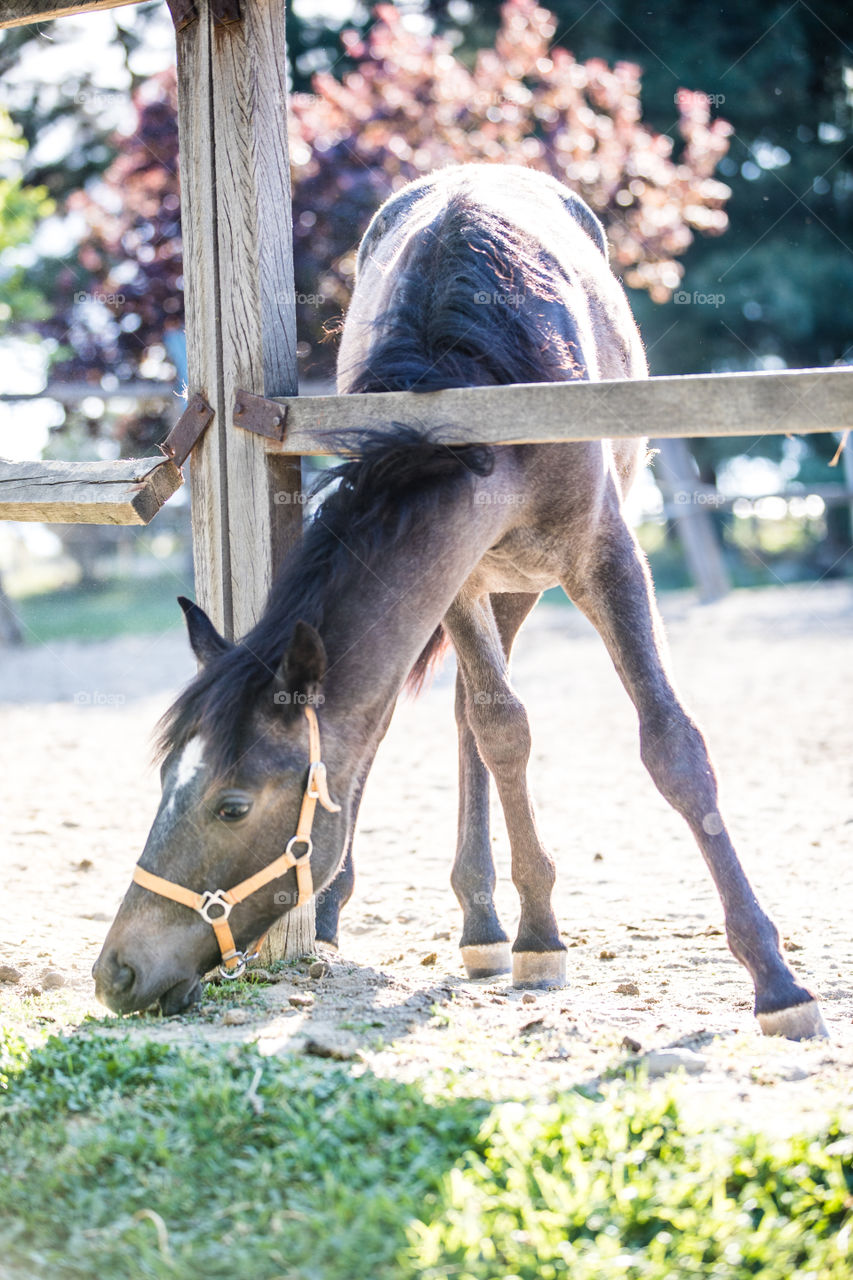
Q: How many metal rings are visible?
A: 3